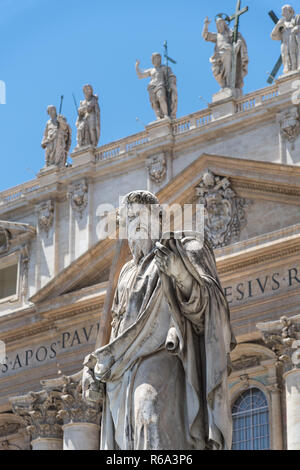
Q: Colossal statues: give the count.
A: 6